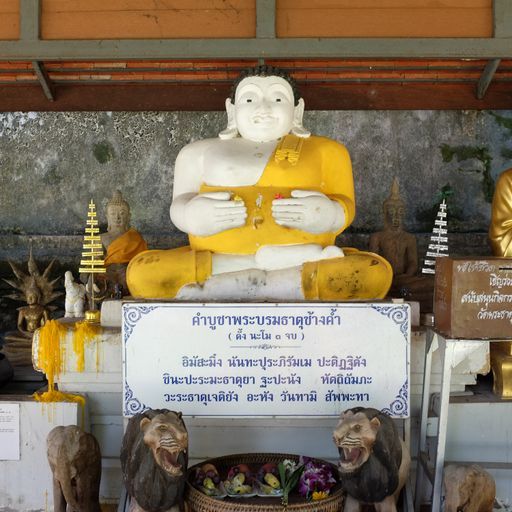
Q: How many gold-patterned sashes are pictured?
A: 1